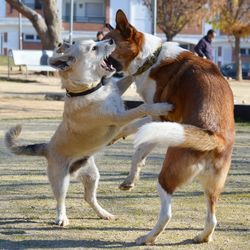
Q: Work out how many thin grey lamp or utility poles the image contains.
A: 3